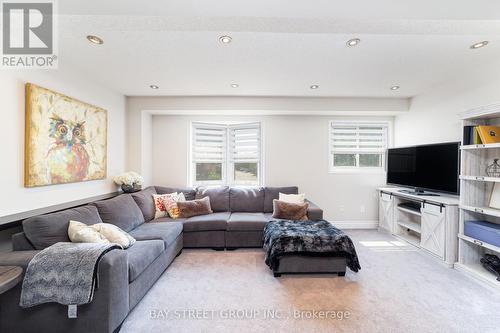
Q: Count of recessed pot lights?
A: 8